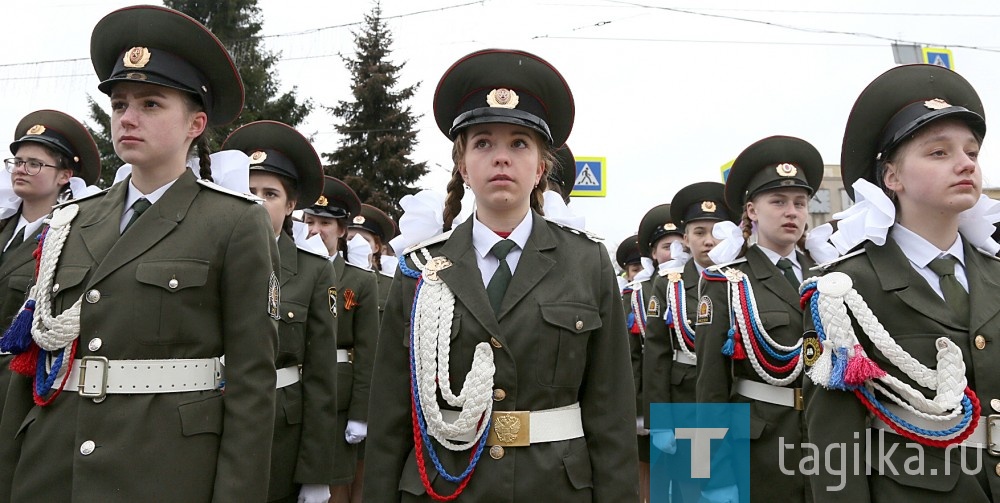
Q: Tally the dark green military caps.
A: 12